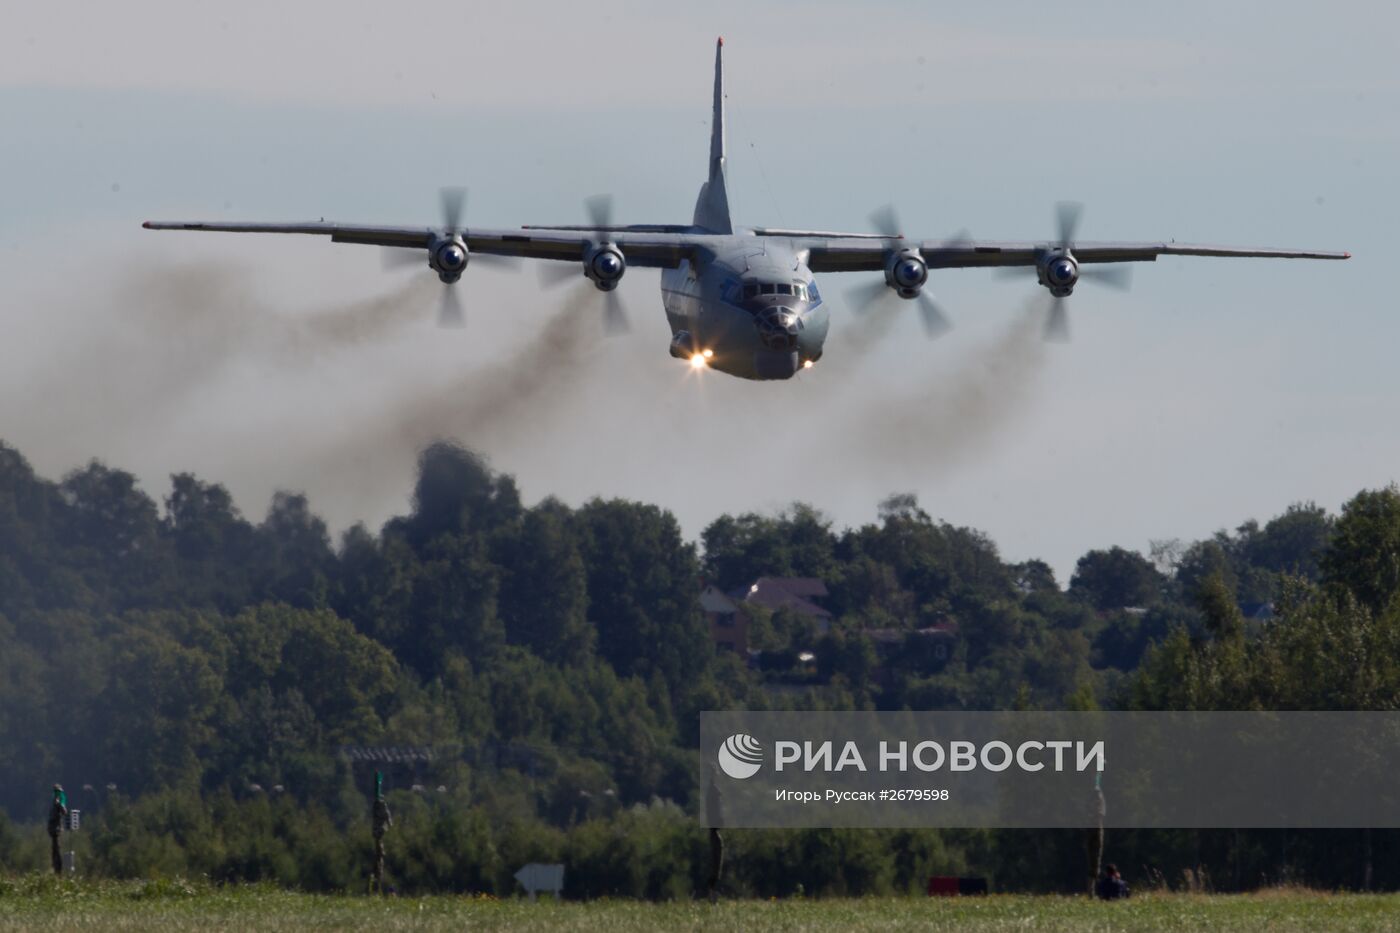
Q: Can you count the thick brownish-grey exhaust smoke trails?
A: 4